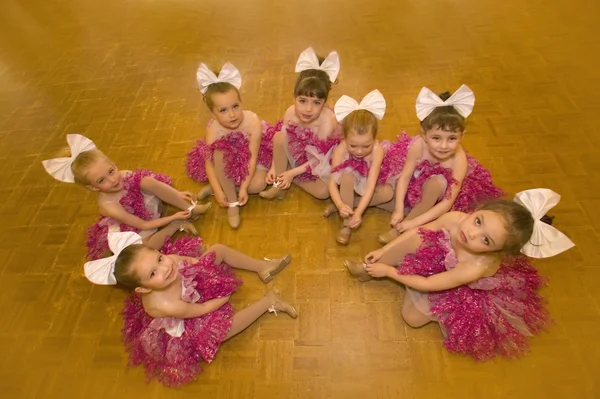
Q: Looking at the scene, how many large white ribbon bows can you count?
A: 7